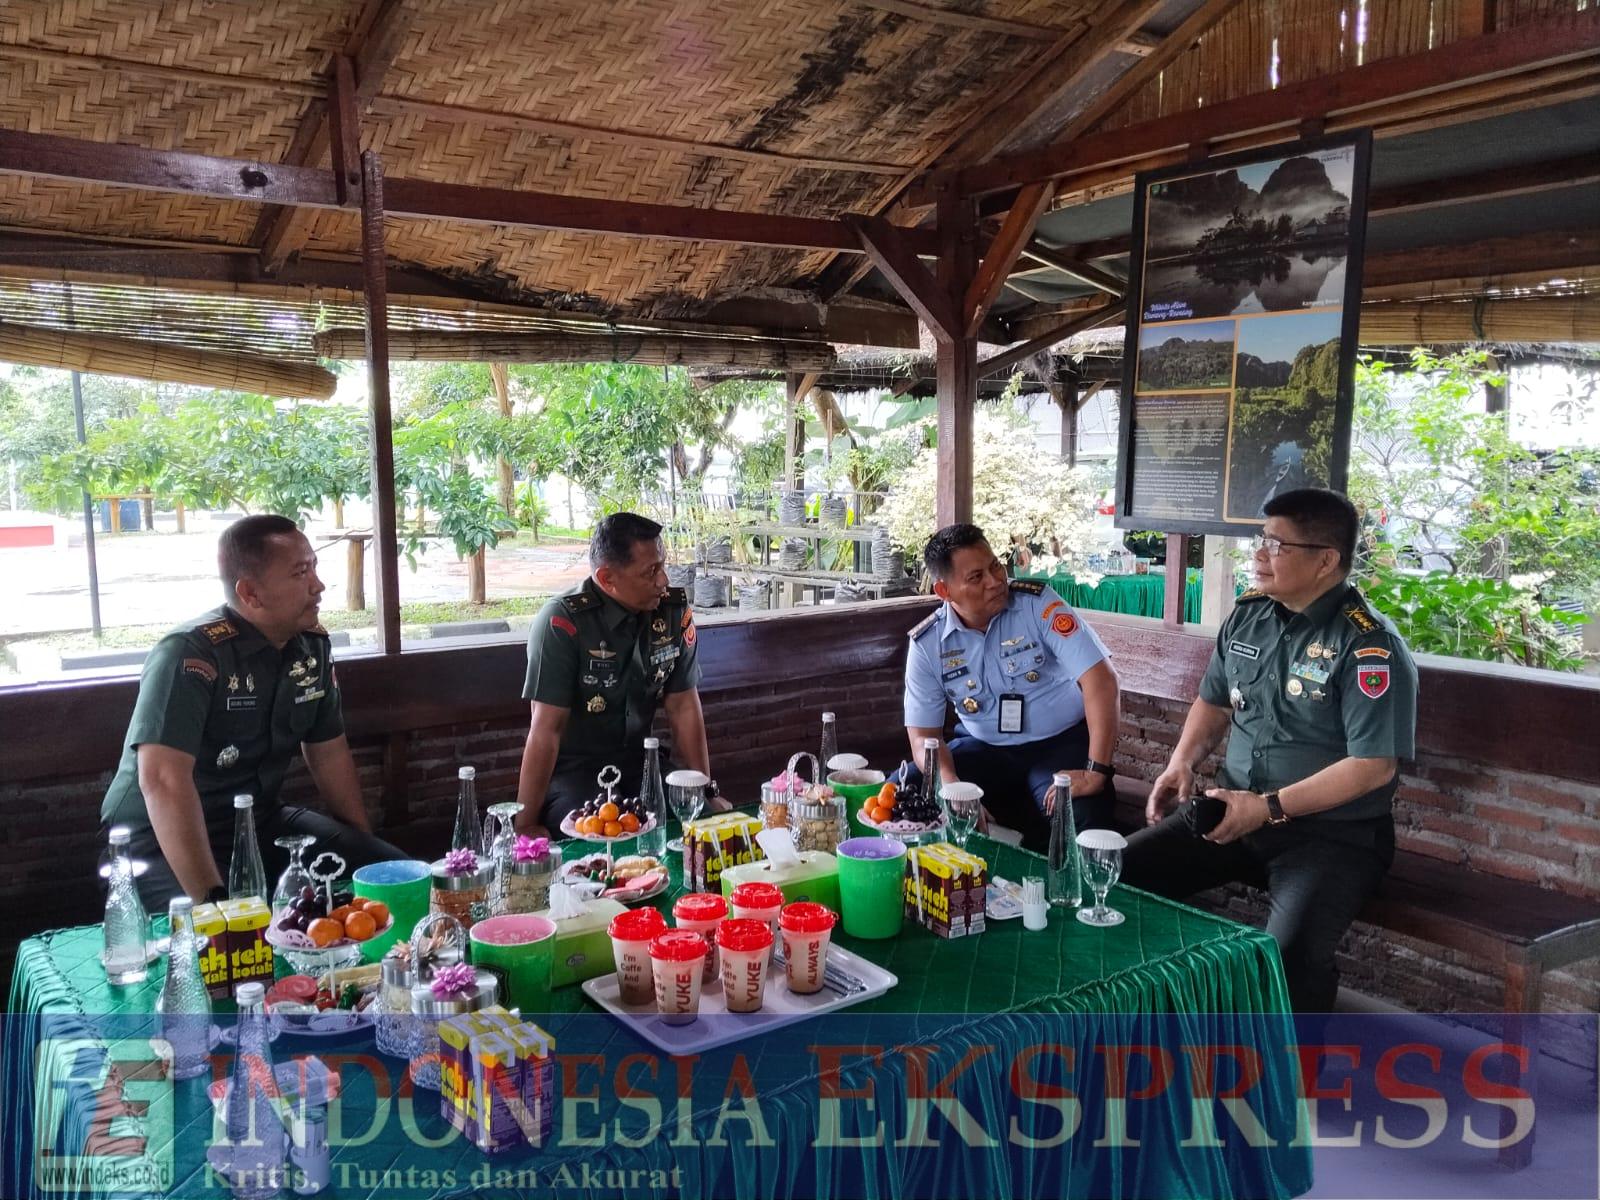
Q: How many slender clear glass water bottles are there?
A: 9